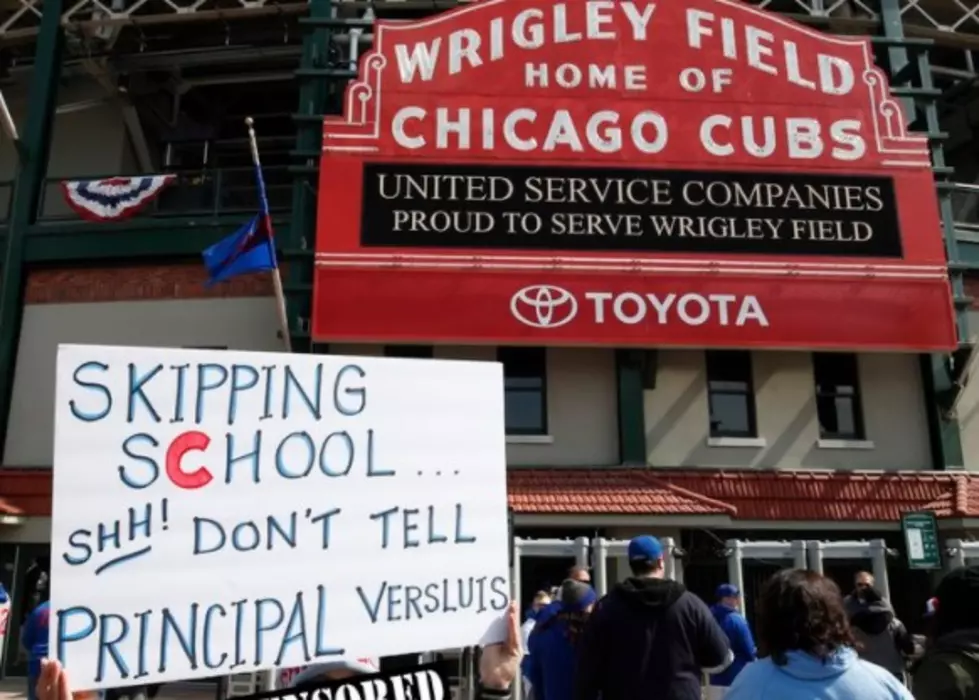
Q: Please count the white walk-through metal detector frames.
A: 5